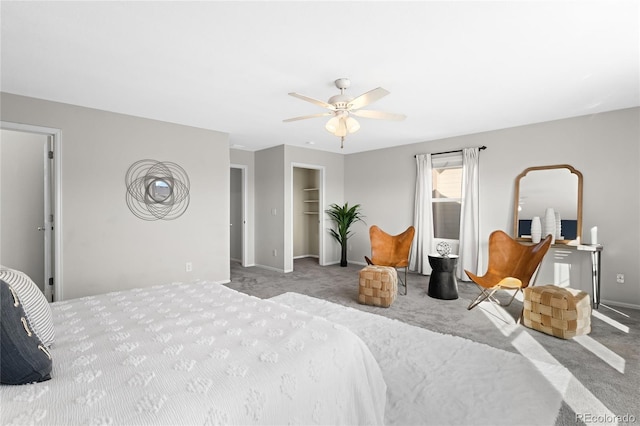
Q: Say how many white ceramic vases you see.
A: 2